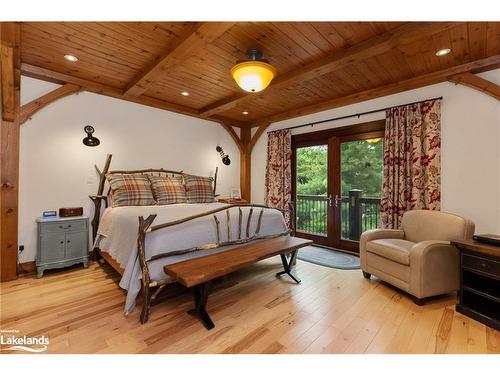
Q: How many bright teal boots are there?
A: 0